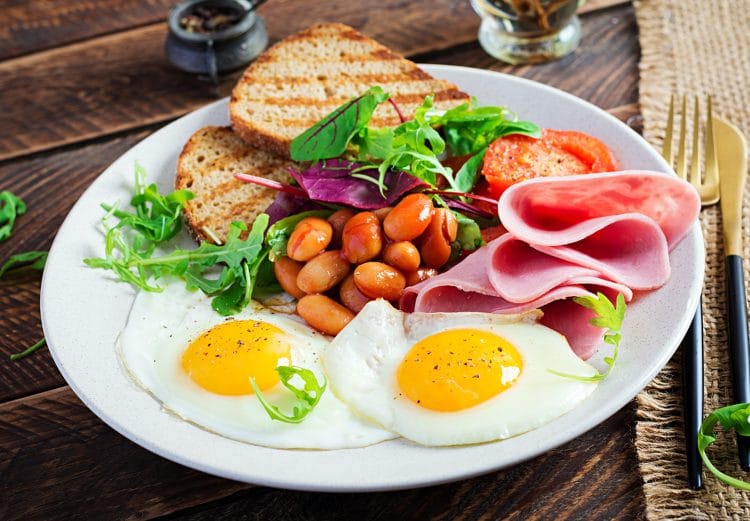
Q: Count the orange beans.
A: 13